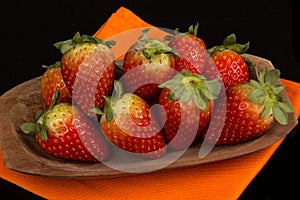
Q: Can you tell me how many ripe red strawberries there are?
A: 9